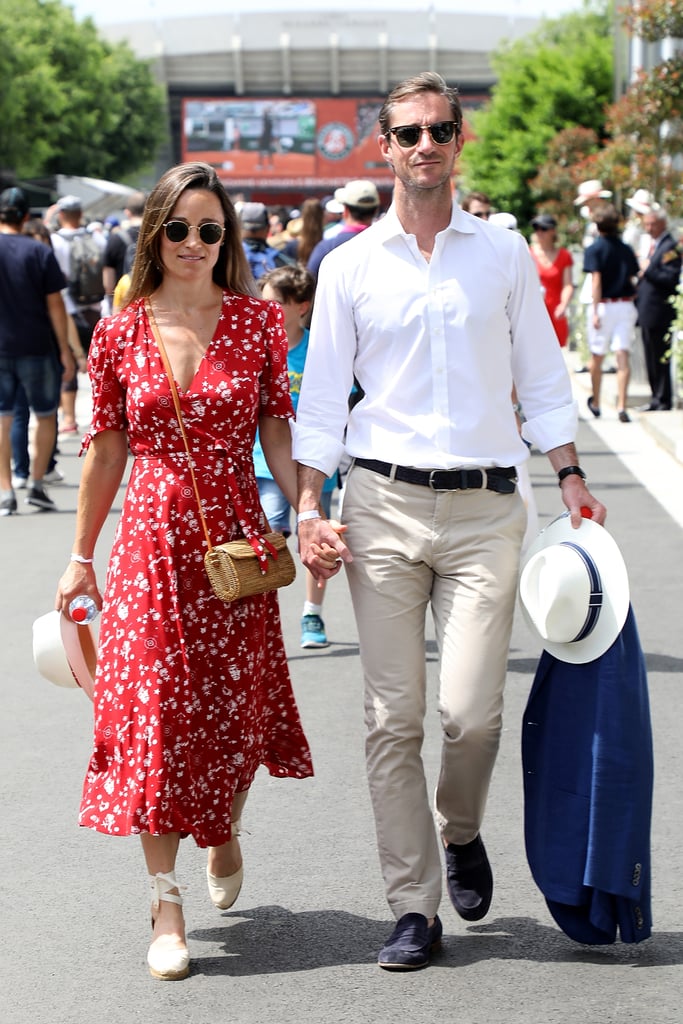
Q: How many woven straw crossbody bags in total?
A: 1